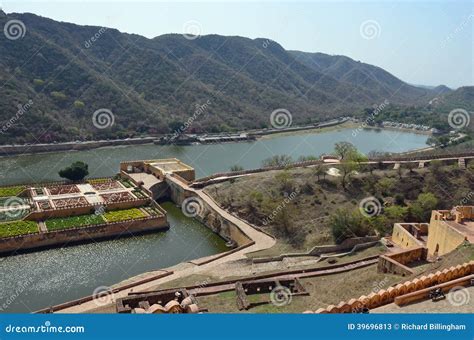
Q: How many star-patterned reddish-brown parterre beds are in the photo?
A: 4